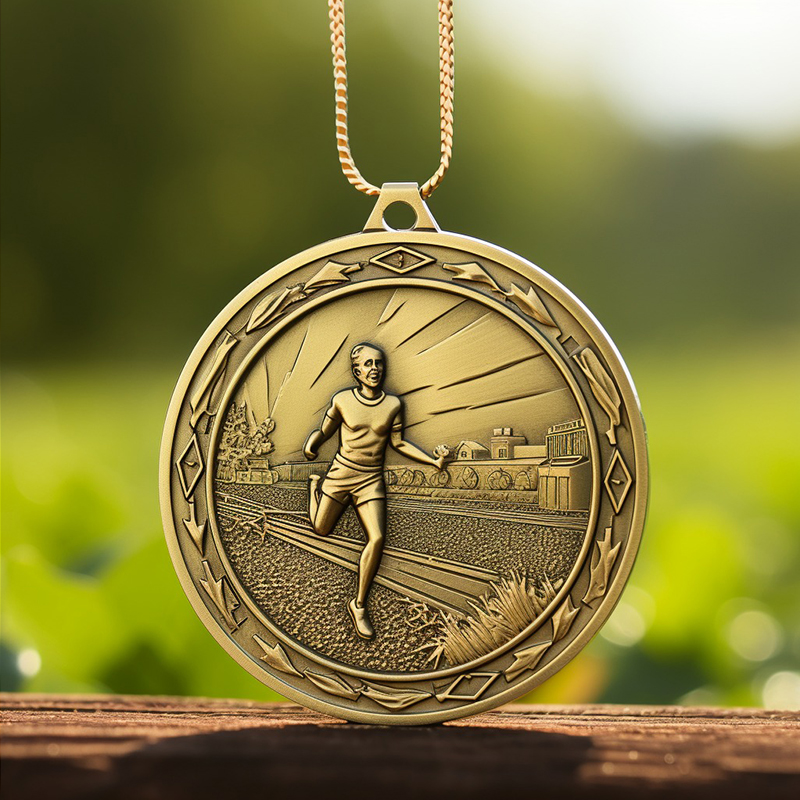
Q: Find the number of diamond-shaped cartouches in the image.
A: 4